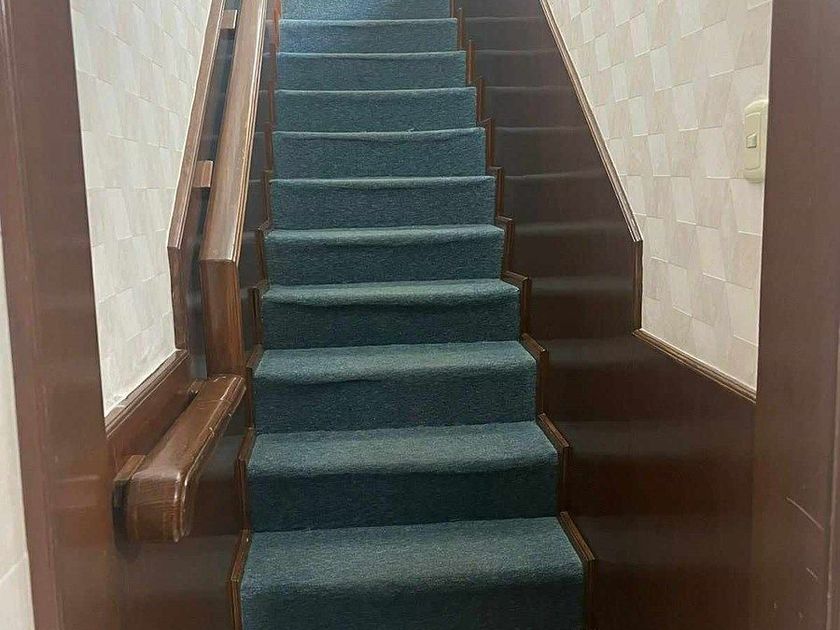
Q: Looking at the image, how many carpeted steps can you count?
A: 11